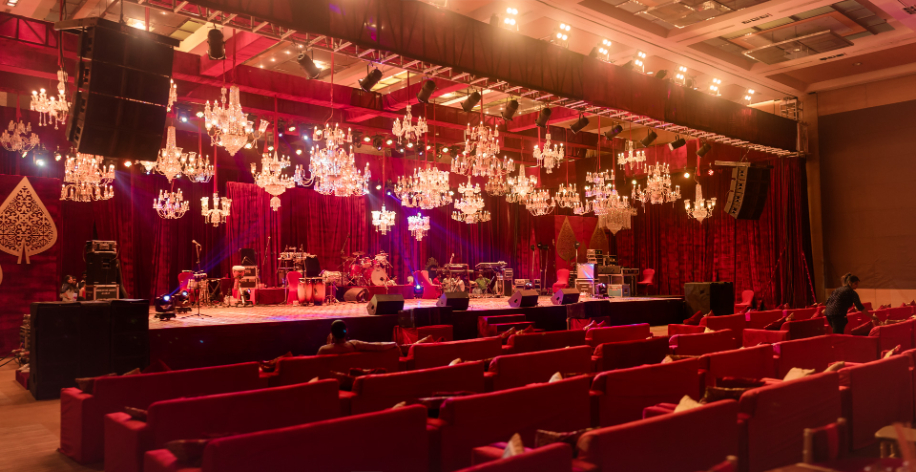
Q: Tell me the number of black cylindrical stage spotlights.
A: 12